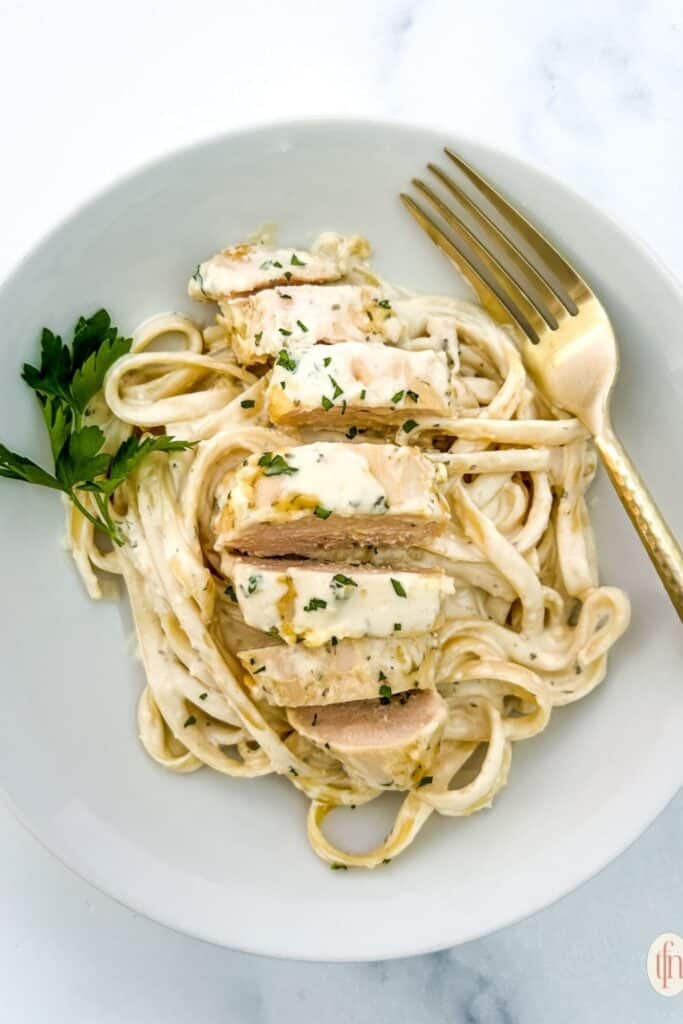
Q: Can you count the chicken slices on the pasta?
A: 7